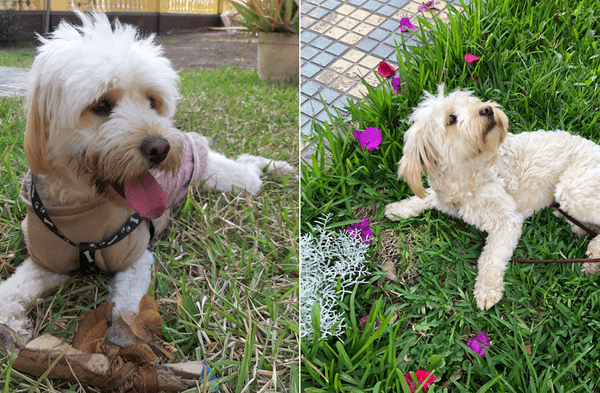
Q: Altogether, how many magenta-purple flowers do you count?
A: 6